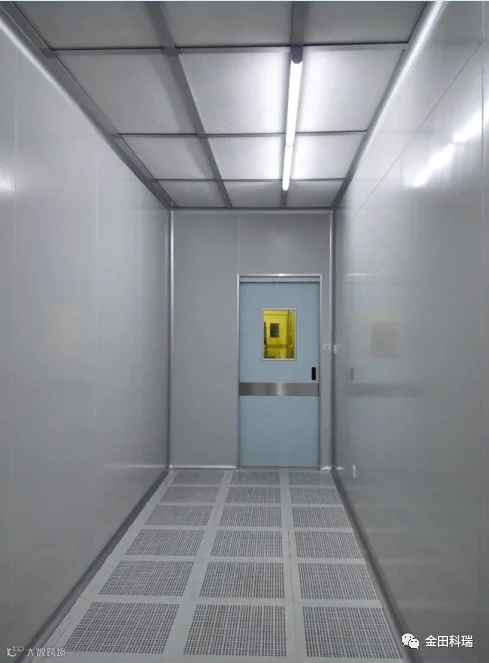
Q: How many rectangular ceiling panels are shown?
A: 12